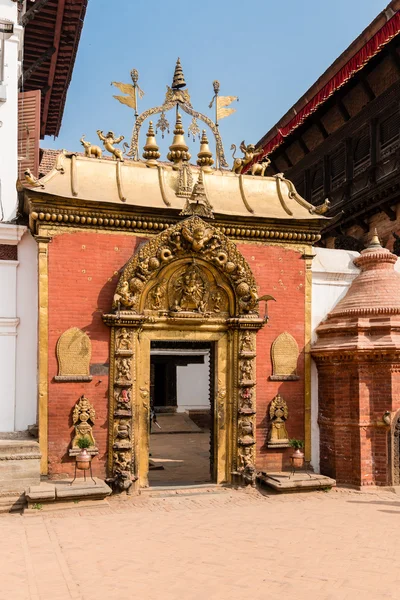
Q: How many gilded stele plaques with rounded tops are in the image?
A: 2